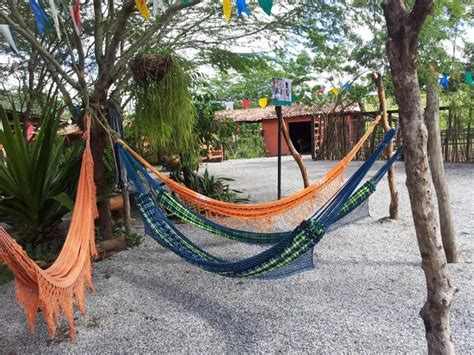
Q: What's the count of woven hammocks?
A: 4